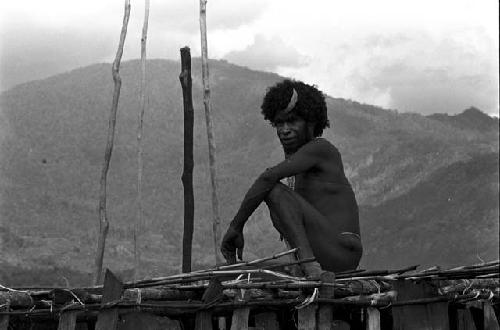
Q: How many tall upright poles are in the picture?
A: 4